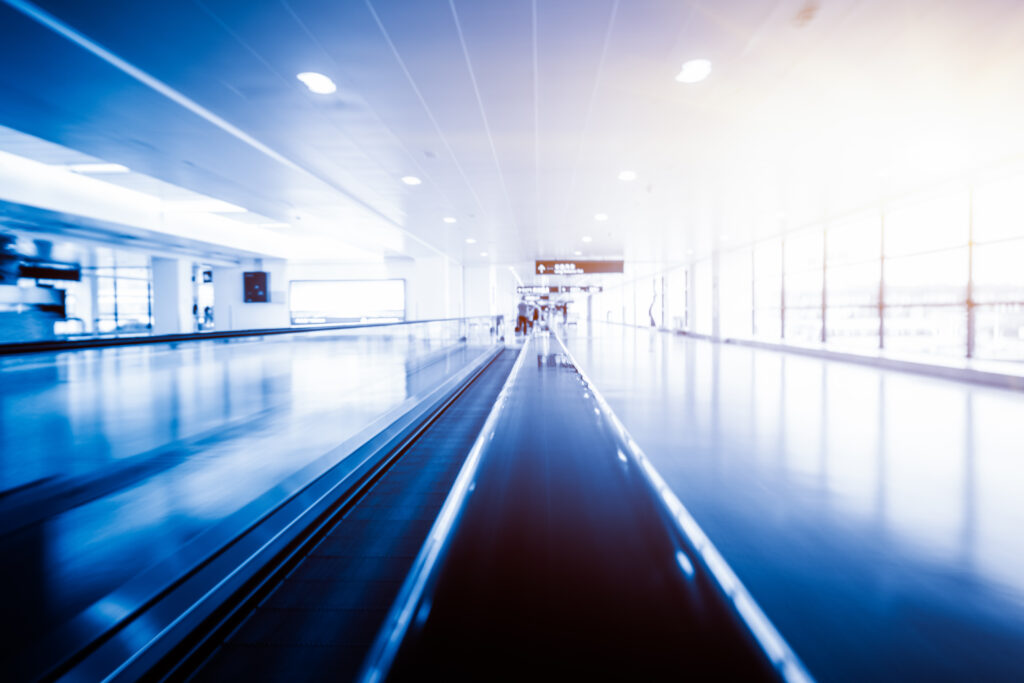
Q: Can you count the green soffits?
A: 0